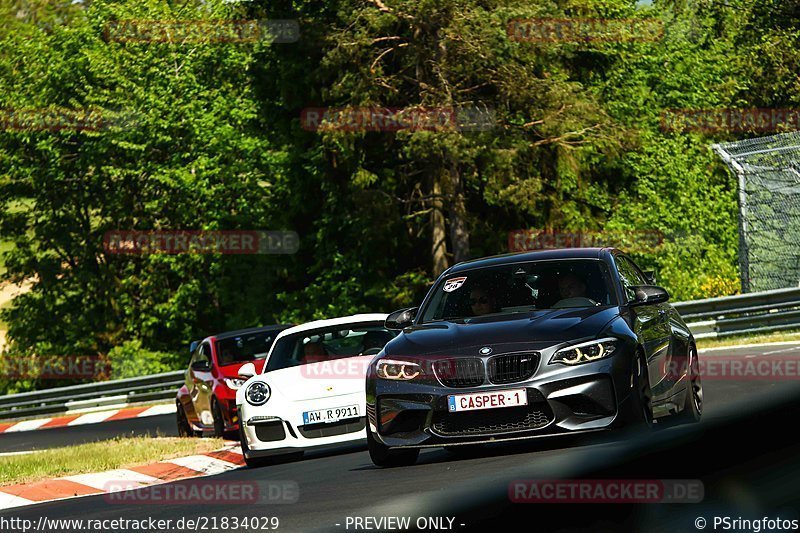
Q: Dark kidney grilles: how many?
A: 2